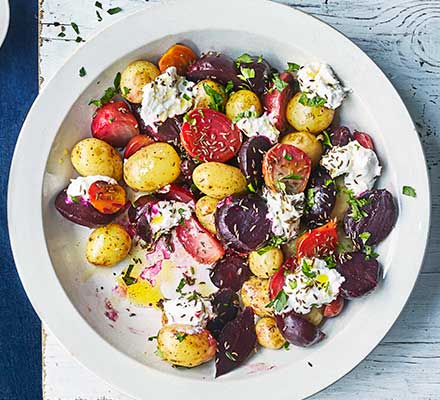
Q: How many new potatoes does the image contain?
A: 14